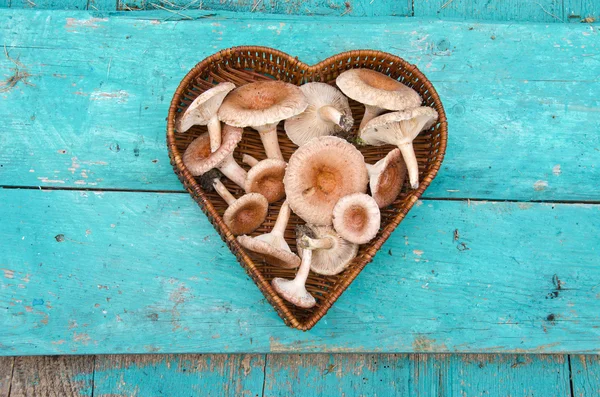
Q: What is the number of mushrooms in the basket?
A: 14